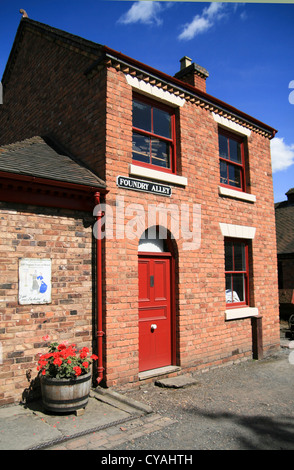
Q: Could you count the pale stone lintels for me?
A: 3